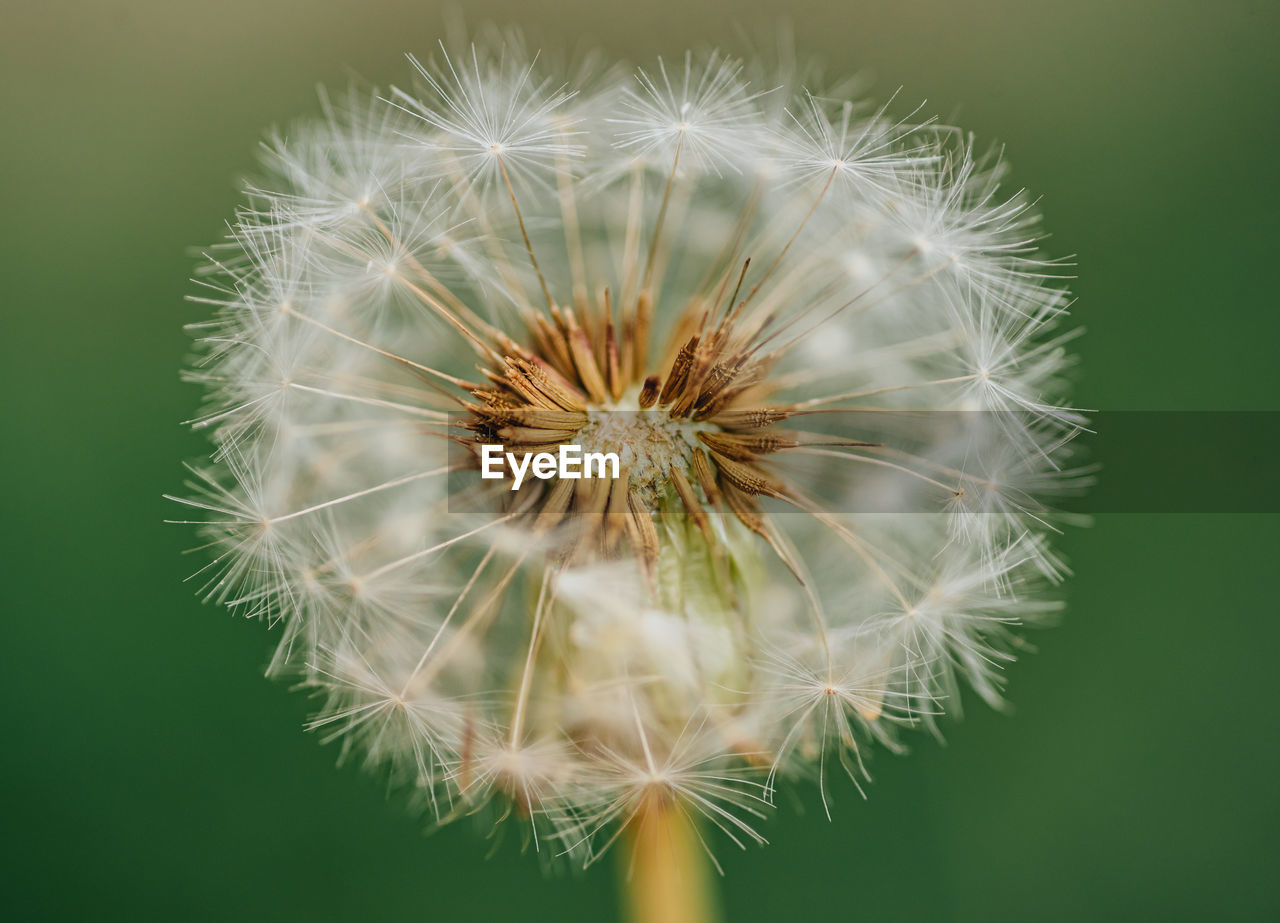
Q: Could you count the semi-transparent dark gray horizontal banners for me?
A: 1